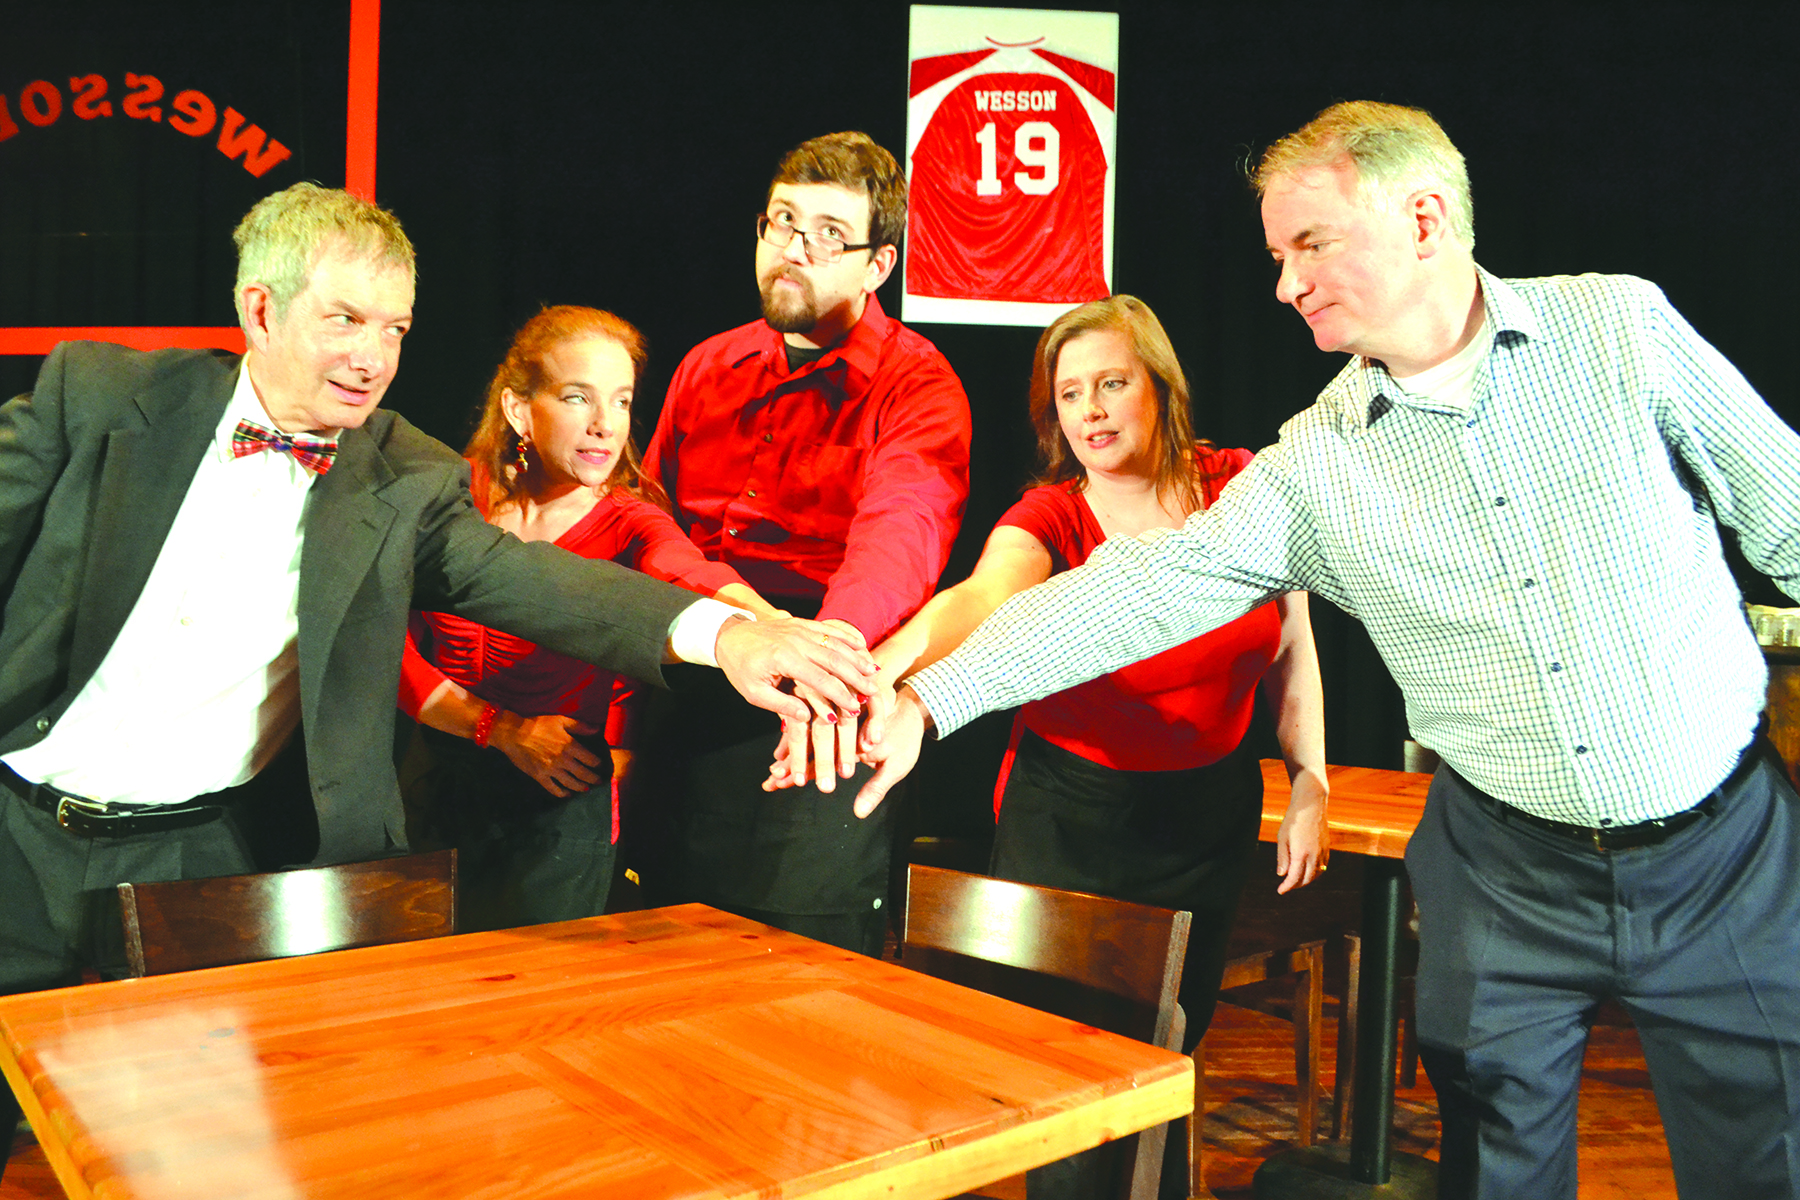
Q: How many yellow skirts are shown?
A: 0